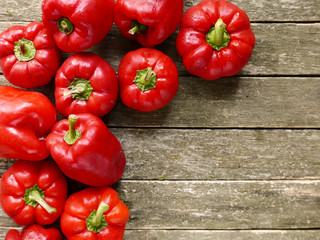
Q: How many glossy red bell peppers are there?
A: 11